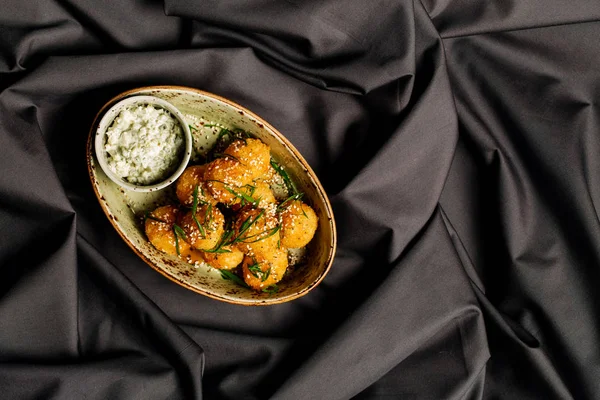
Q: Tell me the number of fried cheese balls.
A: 10